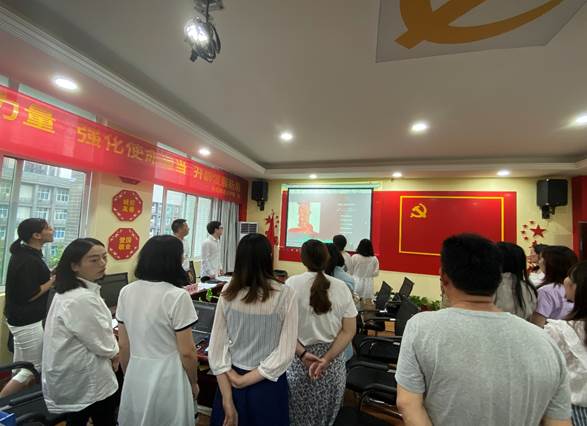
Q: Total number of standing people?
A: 15